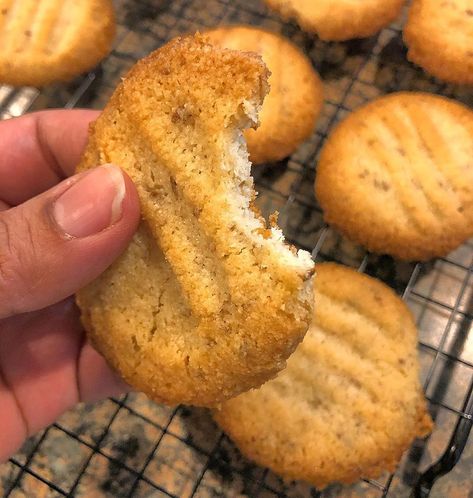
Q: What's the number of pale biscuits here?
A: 7